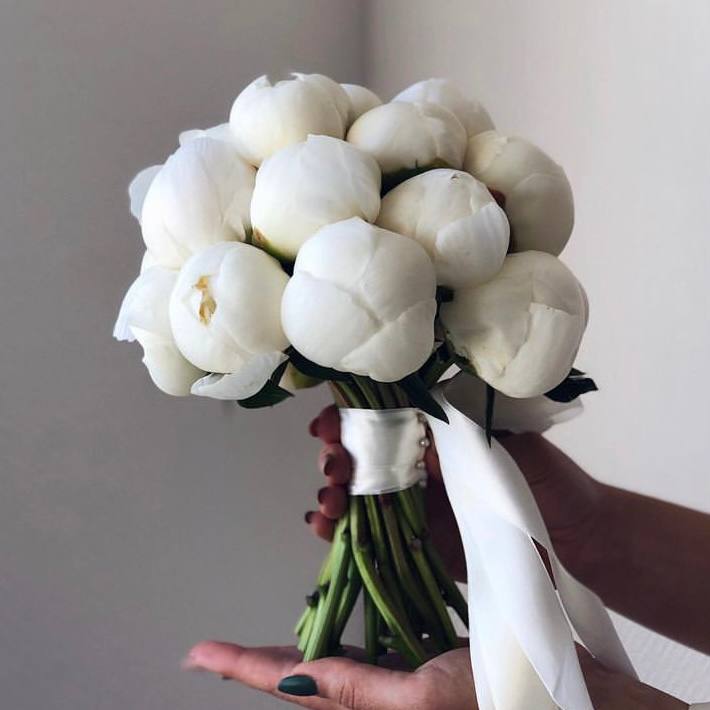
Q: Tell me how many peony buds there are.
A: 12